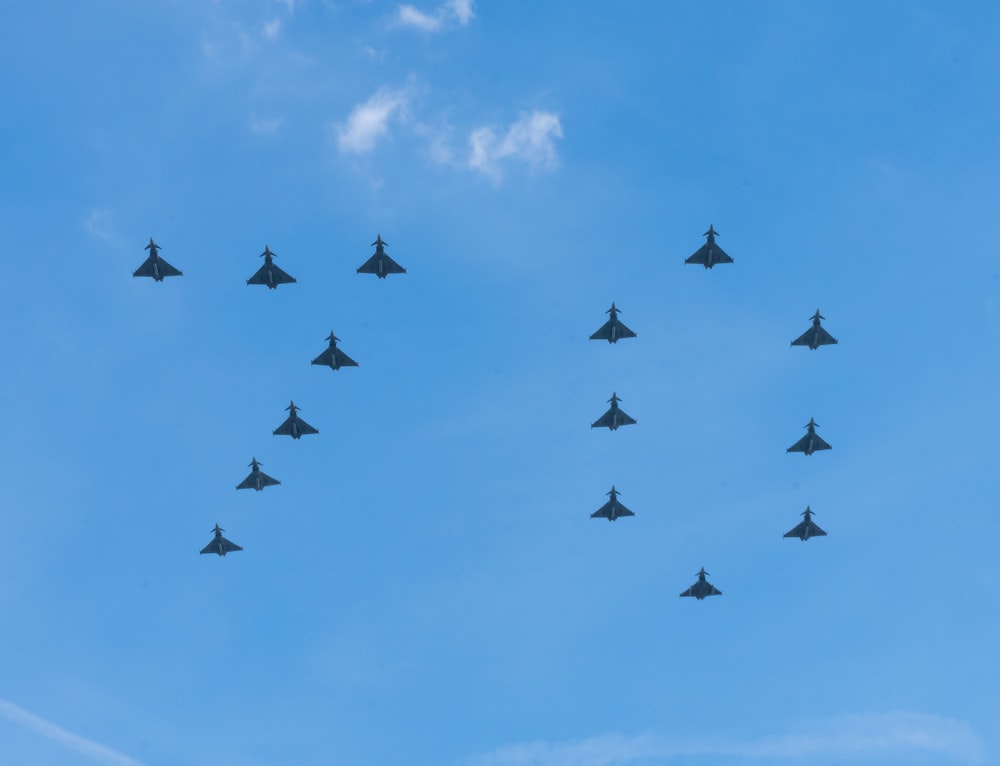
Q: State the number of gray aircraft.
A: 15